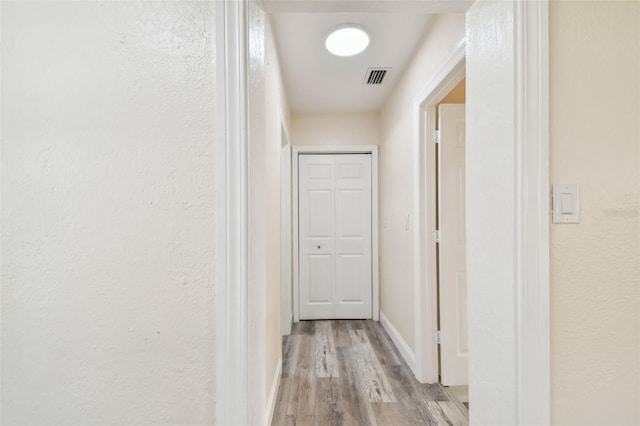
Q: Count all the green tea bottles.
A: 0